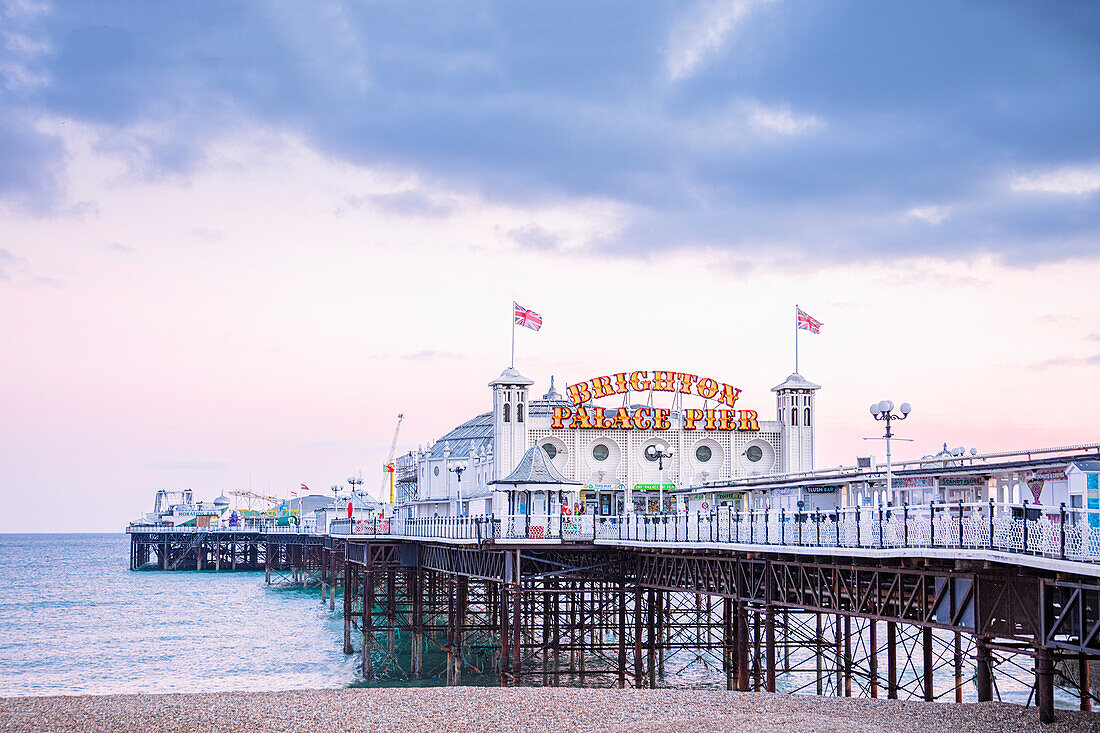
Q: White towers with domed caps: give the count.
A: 2